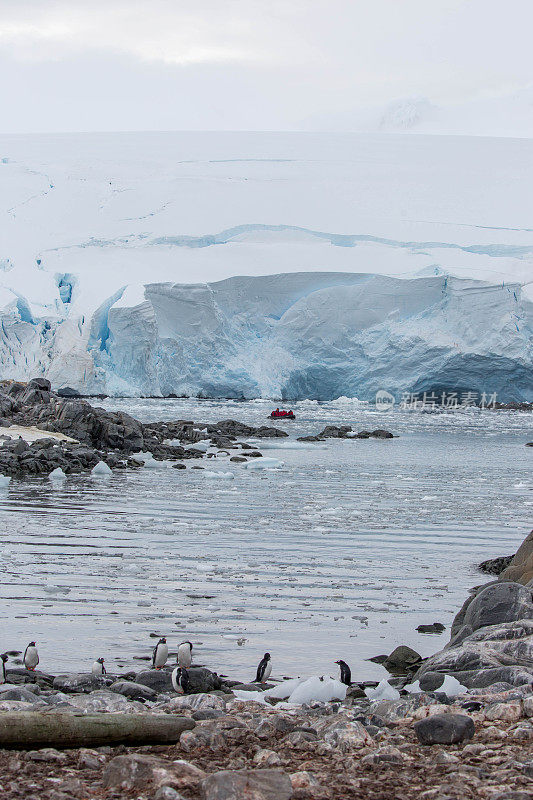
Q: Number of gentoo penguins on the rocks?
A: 8